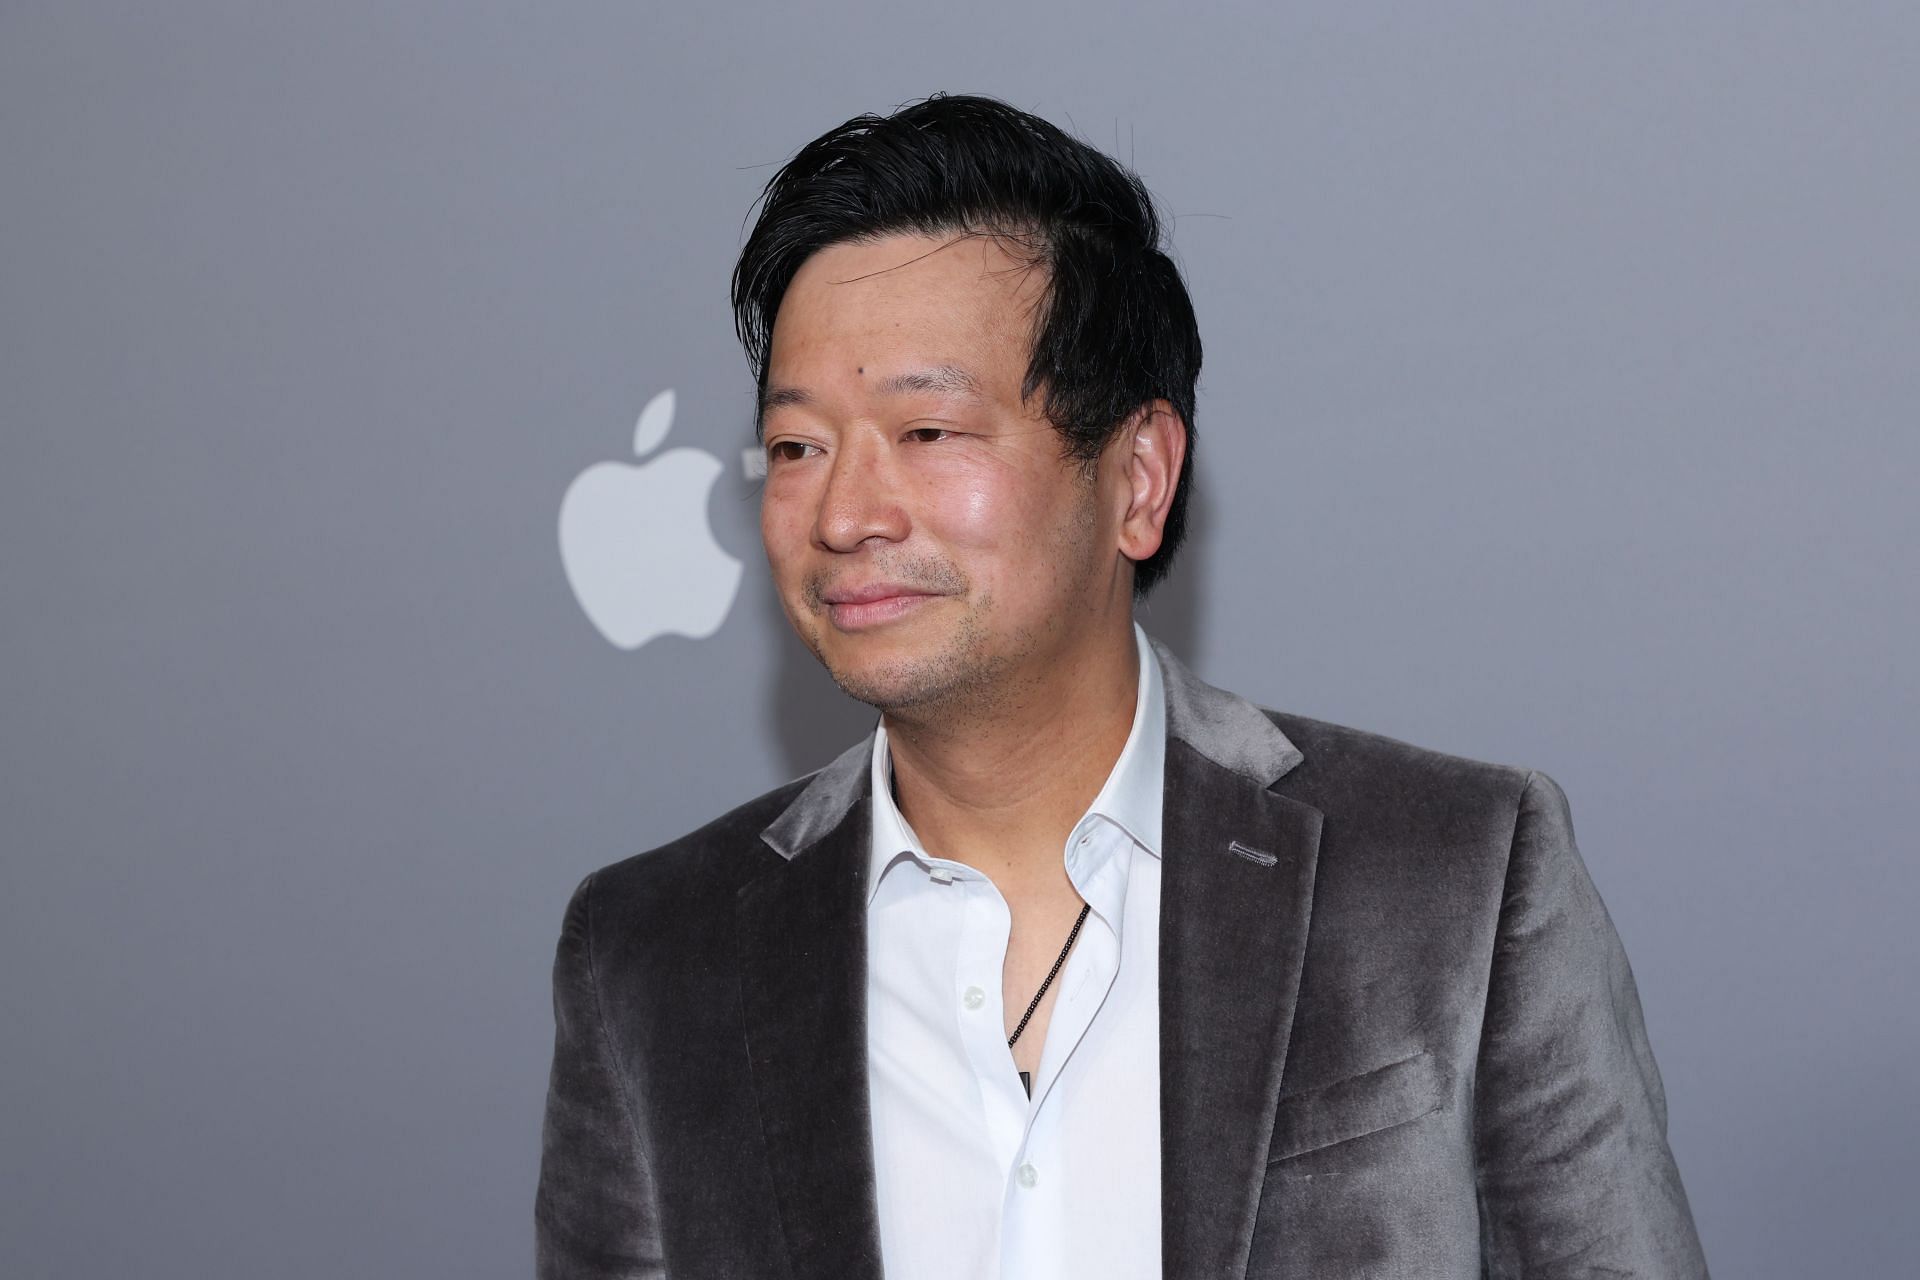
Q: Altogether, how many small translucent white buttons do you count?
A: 3